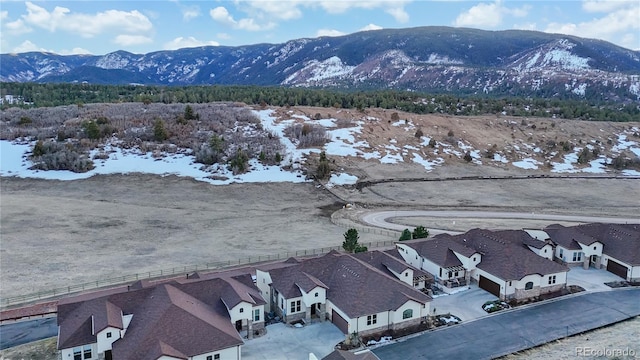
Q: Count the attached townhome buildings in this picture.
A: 4